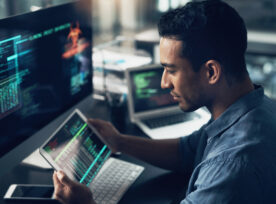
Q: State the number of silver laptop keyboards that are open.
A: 1